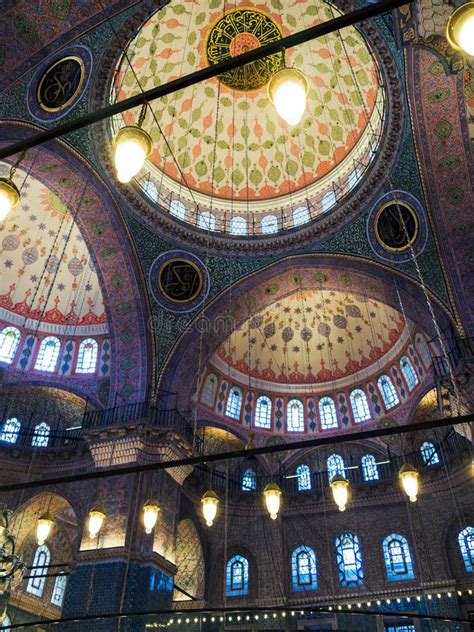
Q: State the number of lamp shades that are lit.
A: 11